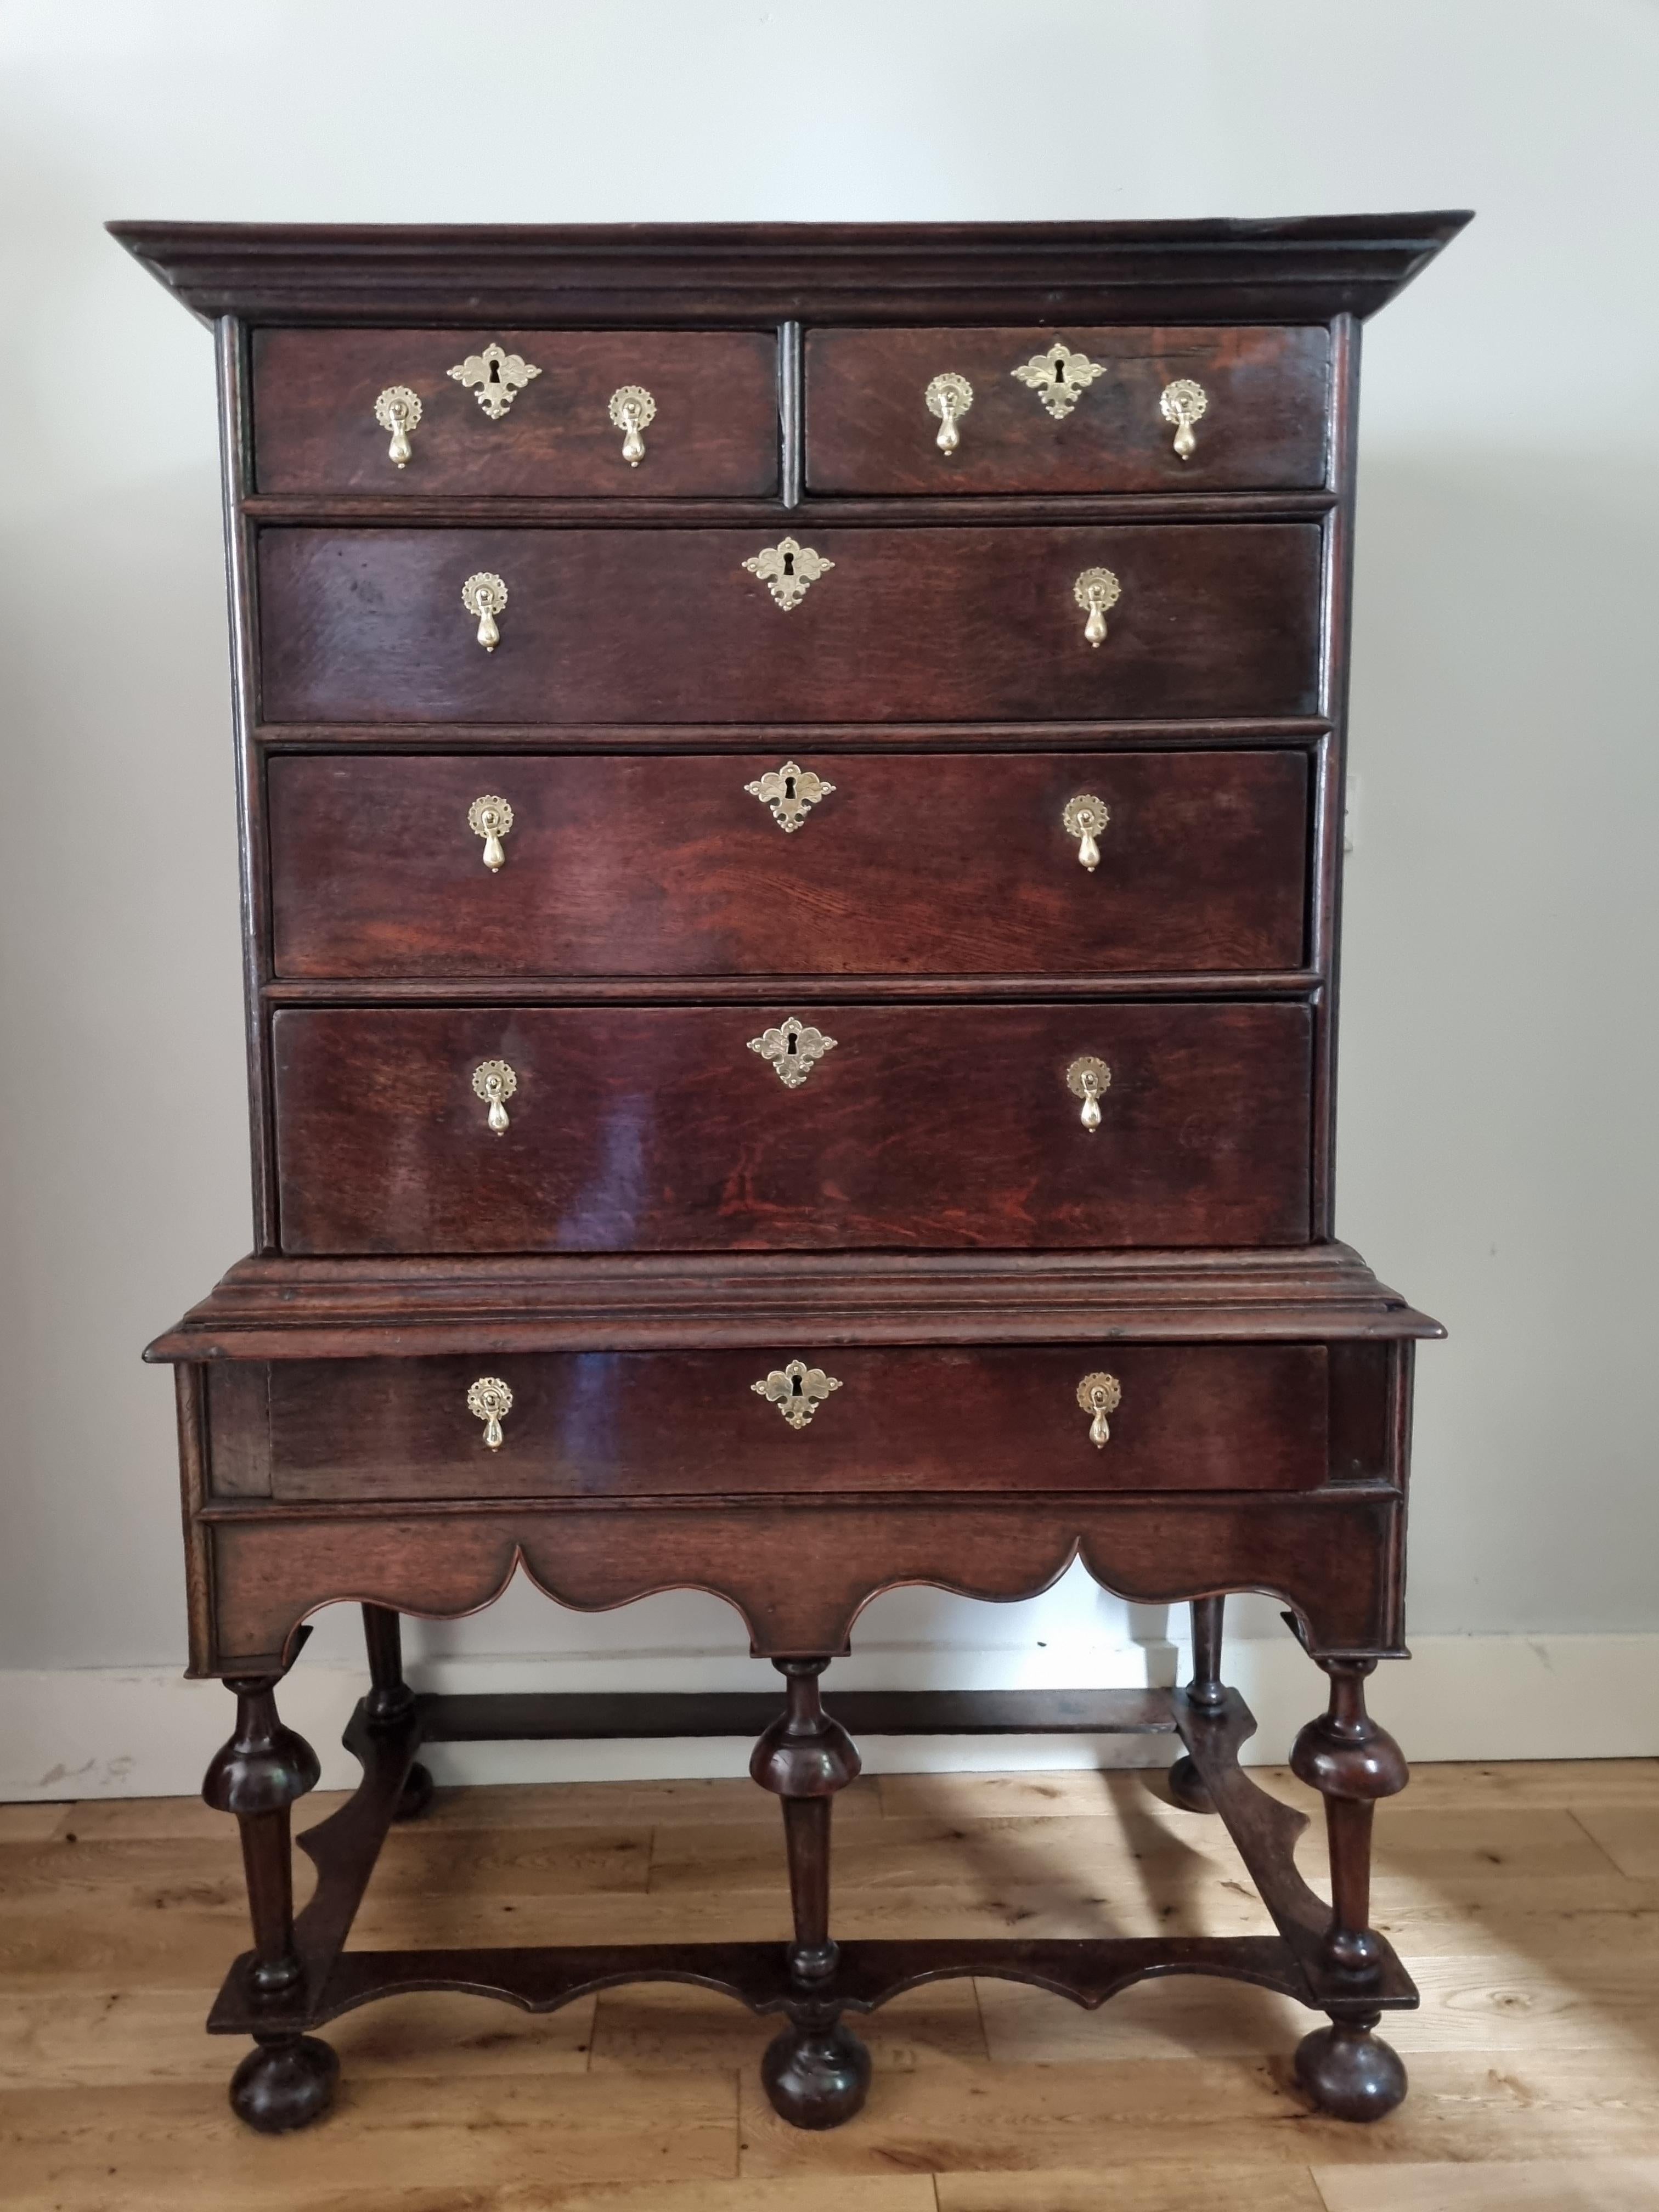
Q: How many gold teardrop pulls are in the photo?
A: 12